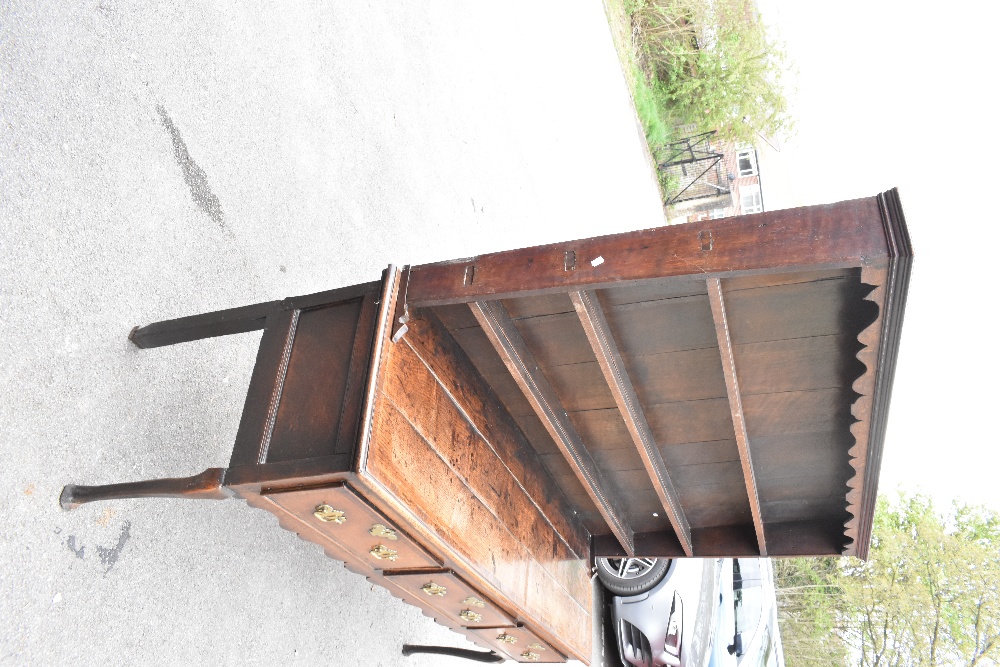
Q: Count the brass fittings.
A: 9